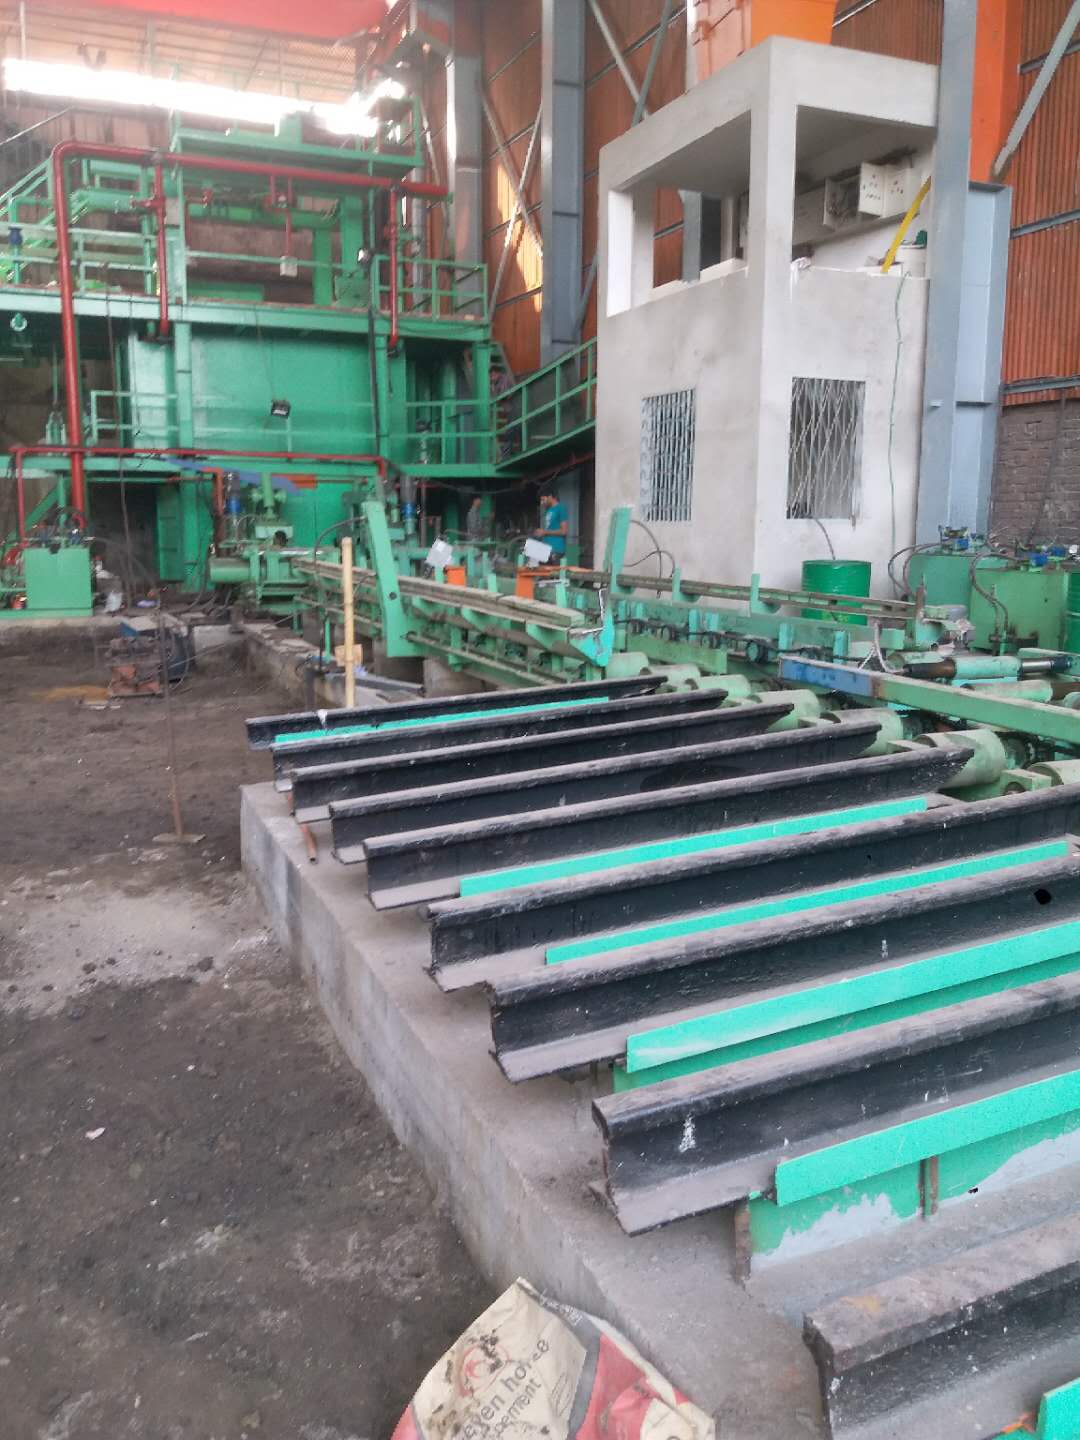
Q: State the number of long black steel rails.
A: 9